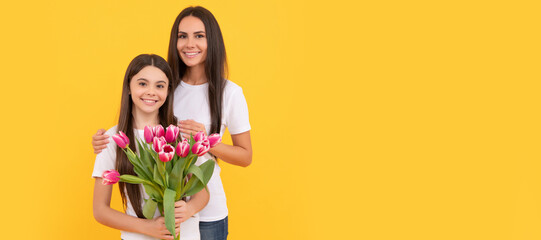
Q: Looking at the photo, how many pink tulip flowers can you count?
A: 11